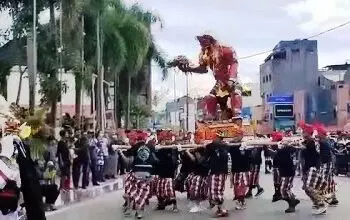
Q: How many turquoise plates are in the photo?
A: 0